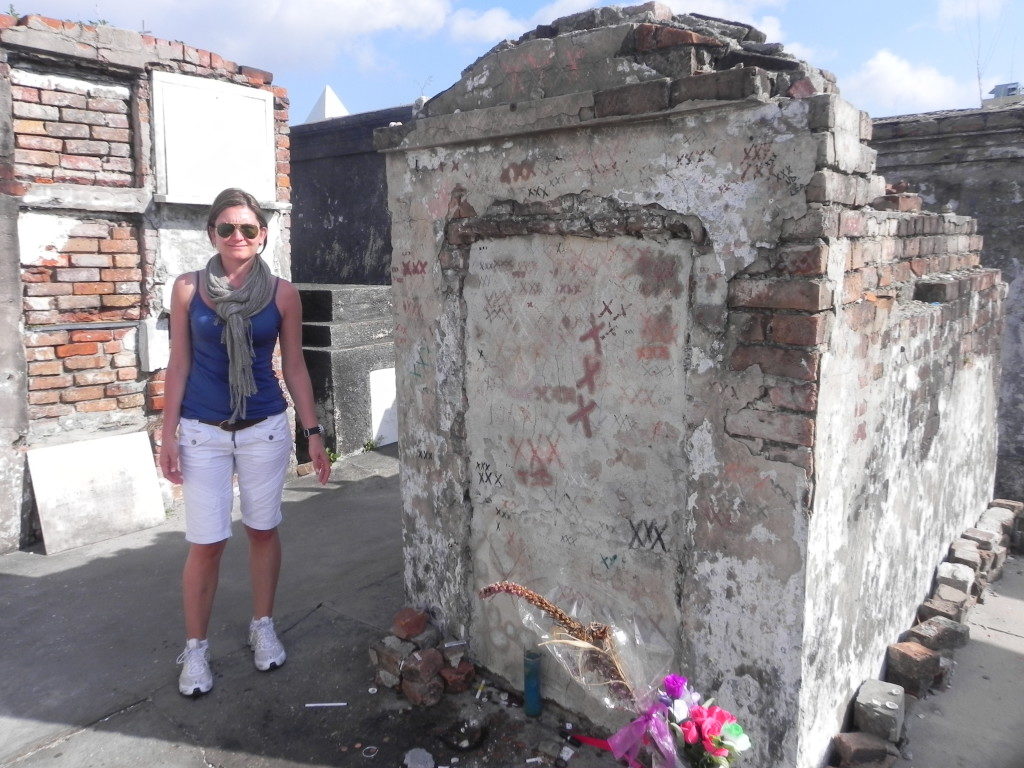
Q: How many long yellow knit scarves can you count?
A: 0